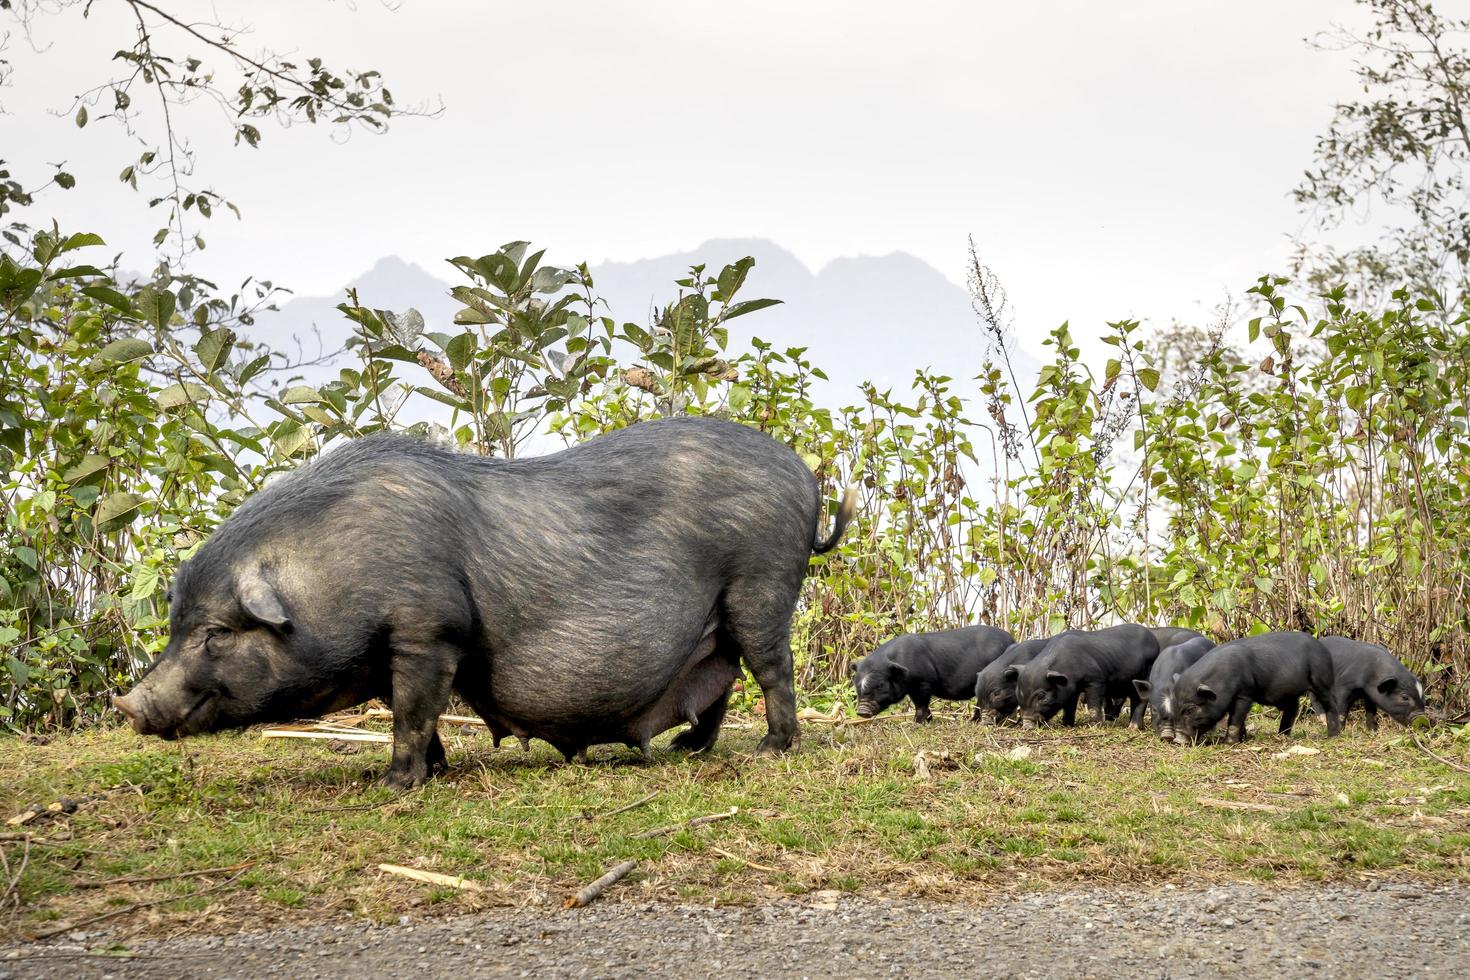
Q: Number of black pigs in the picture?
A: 8